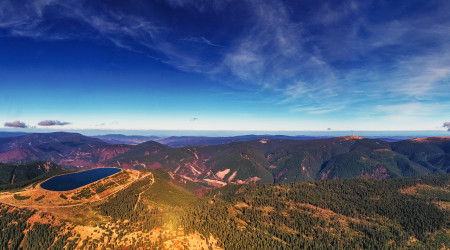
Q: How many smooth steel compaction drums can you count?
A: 0